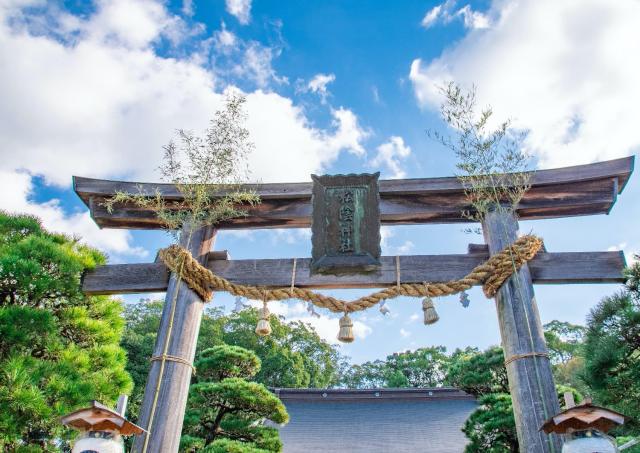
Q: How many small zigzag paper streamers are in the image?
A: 4